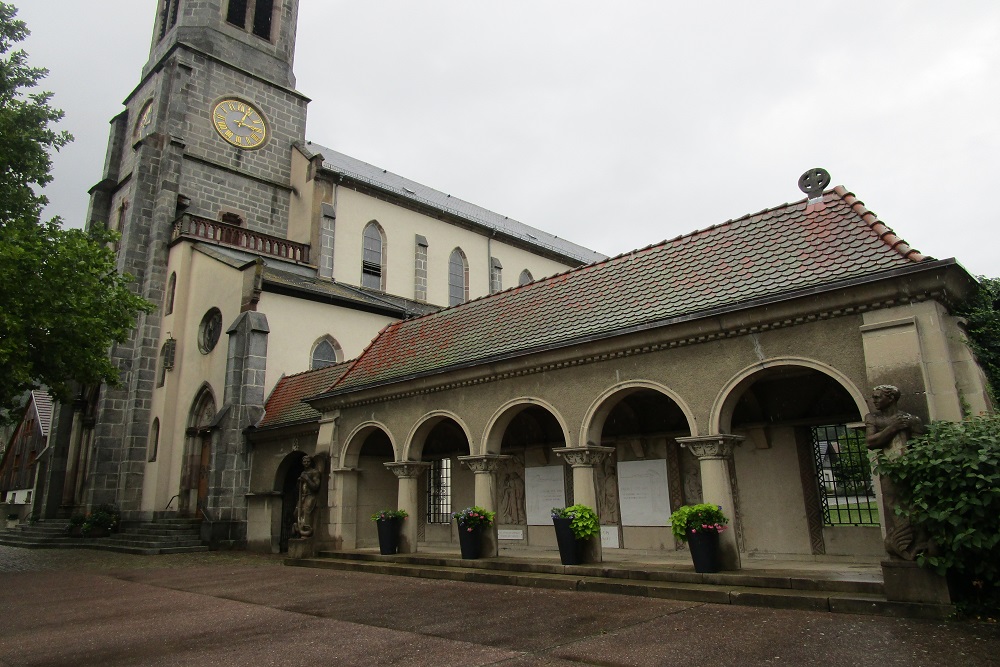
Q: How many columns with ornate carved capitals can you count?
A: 4